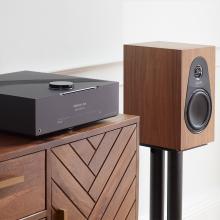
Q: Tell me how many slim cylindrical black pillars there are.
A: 2